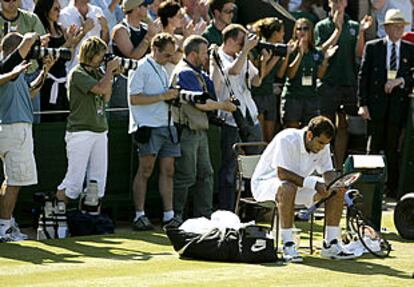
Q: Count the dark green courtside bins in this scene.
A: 1